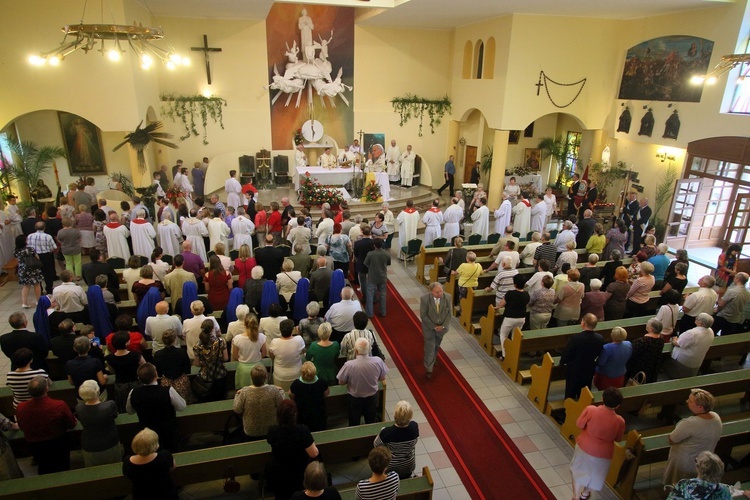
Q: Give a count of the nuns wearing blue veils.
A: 8